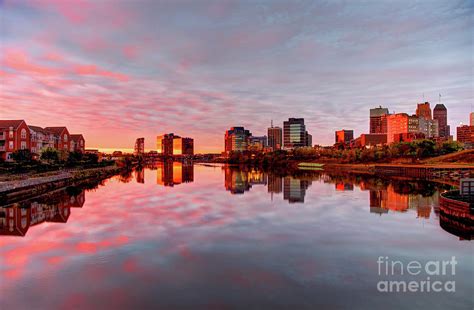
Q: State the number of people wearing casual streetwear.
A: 0